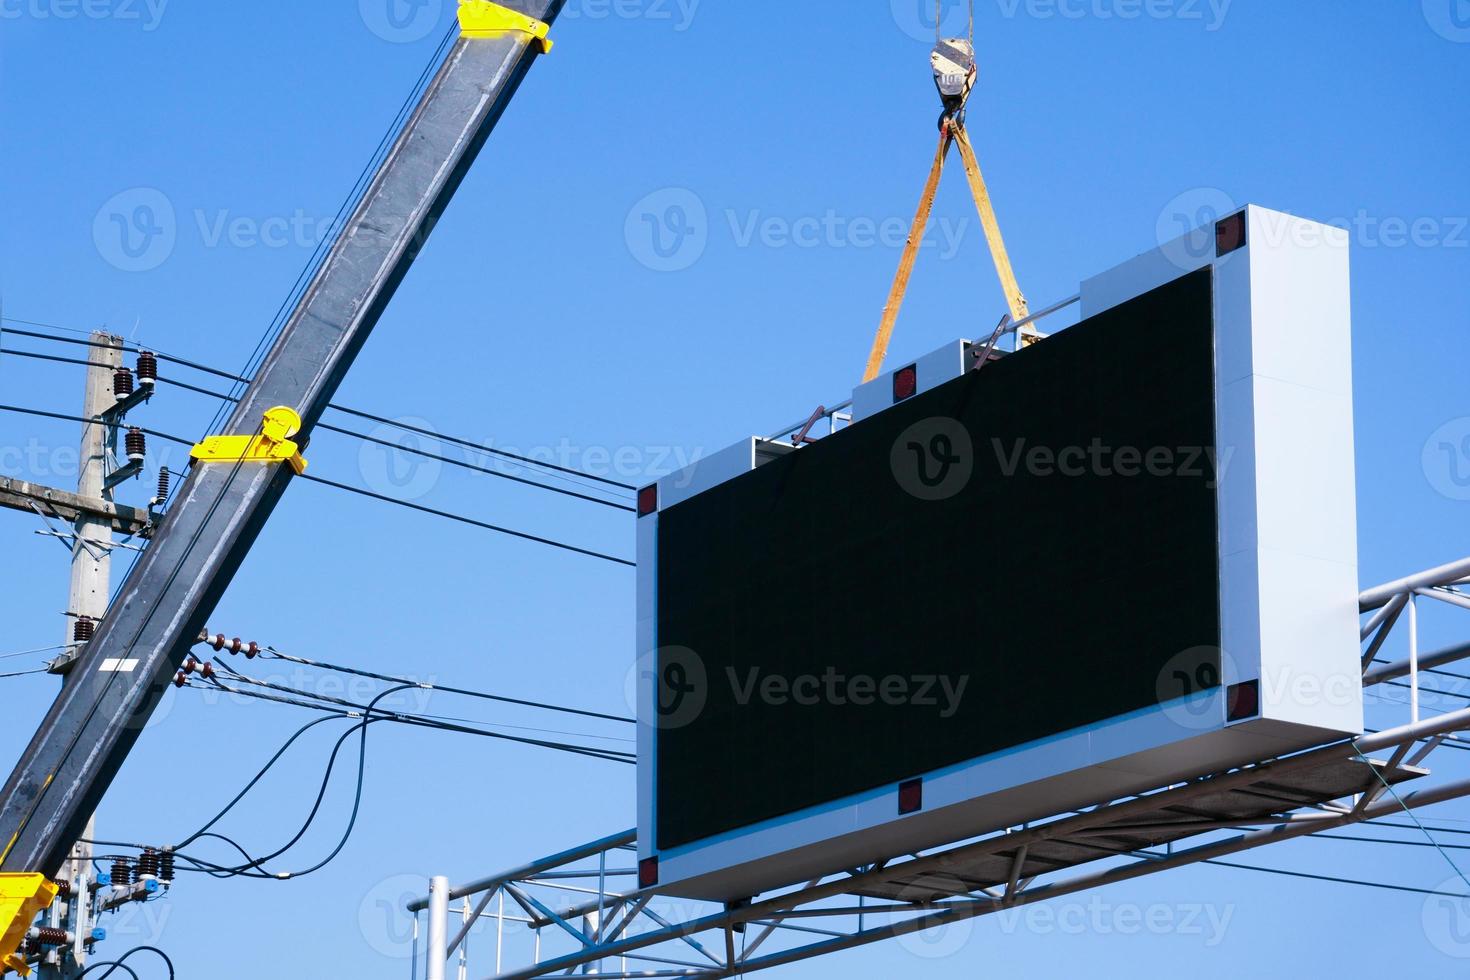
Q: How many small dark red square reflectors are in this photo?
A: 6